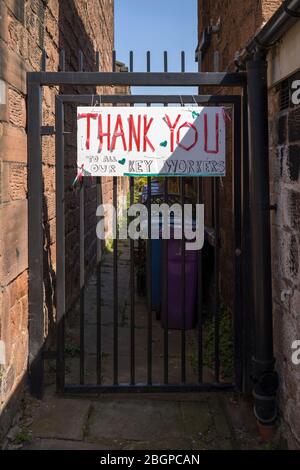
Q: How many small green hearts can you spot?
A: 3